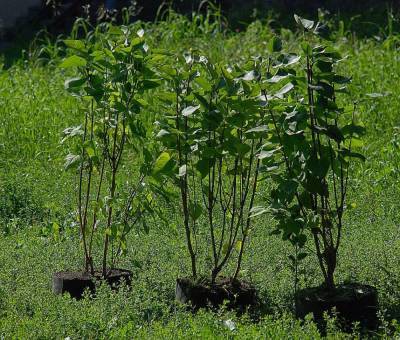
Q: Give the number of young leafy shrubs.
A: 3